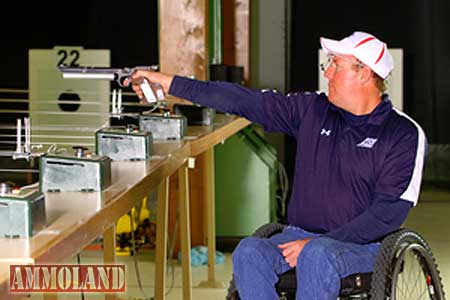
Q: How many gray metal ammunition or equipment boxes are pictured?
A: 4